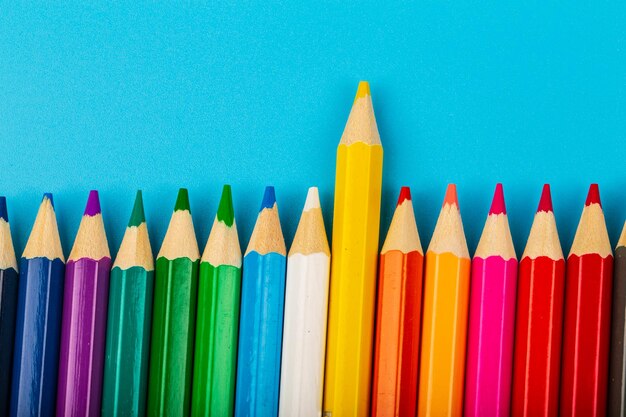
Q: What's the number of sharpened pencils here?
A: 15